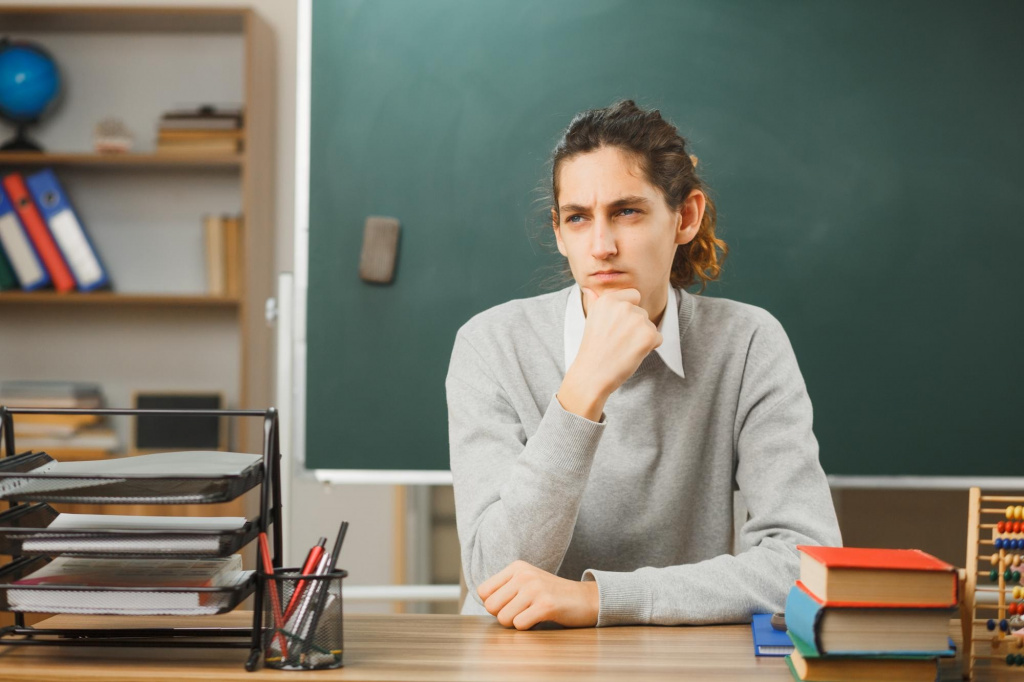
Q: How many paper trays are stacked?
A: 3